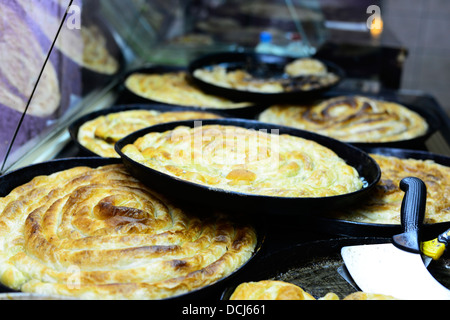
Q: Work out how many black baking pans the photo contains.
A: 8